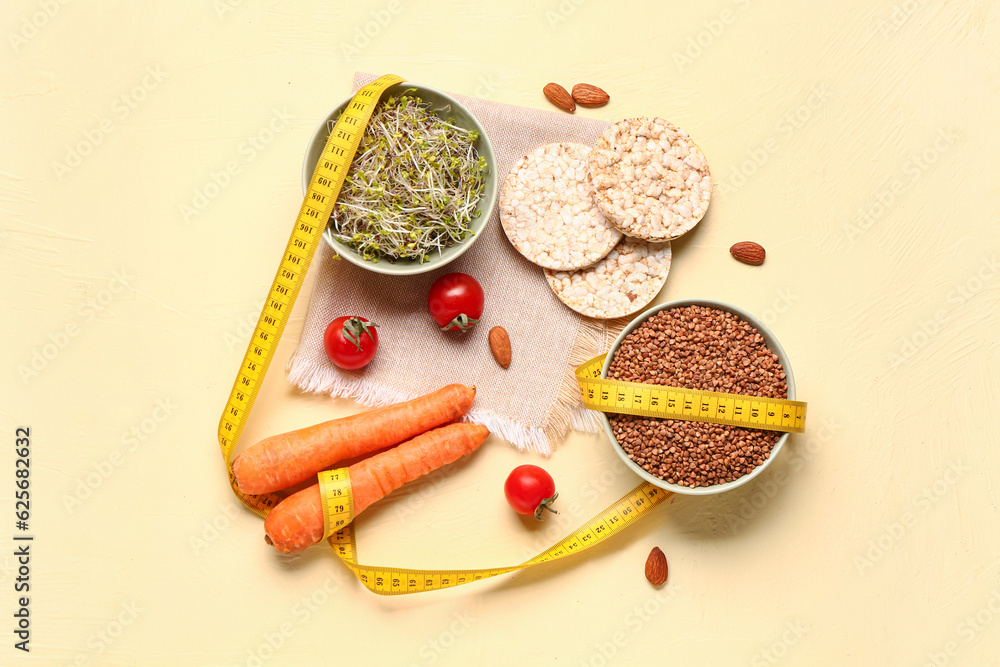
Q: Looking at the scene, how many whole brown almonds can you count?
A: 5